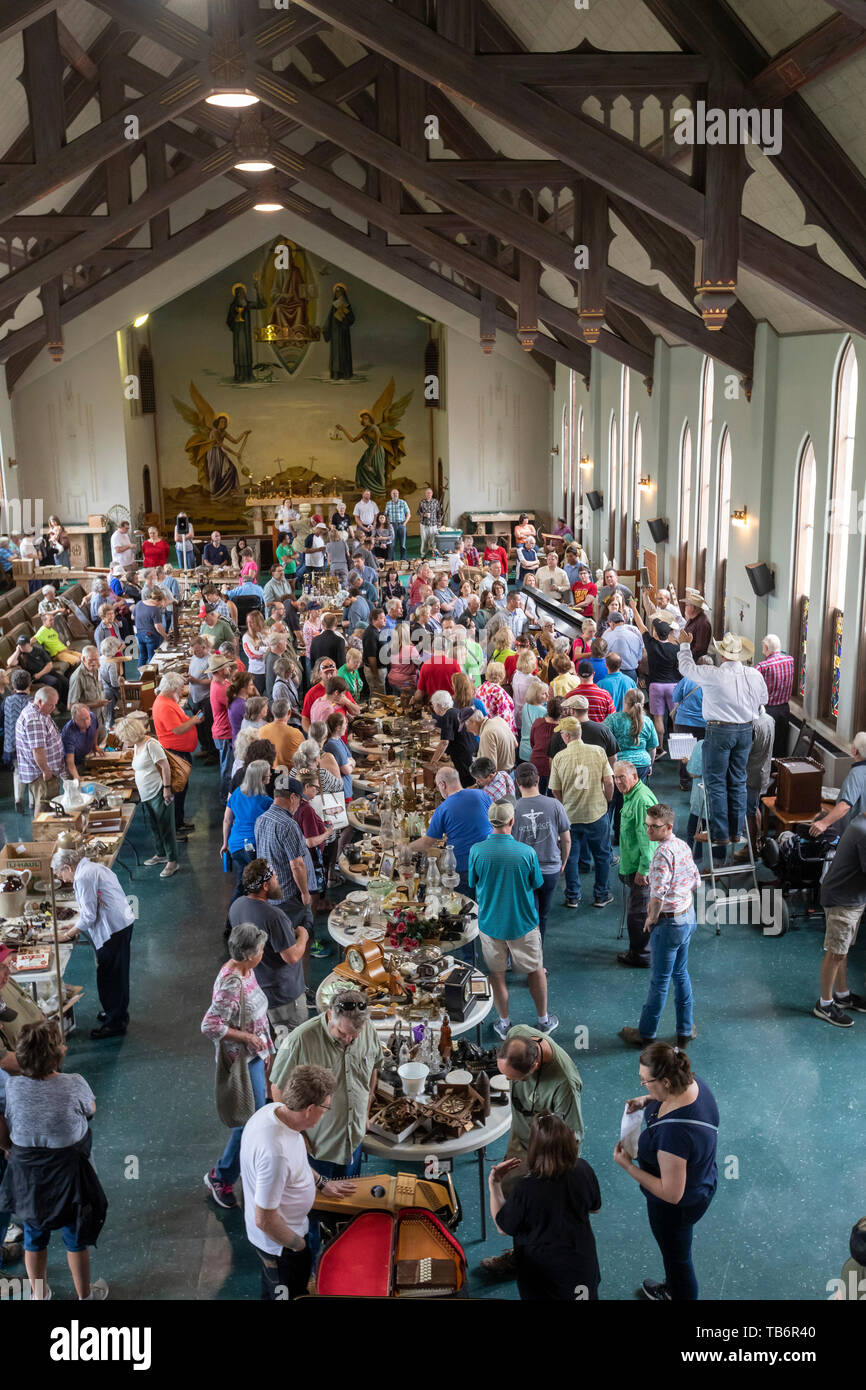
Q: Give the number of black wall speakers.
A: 3